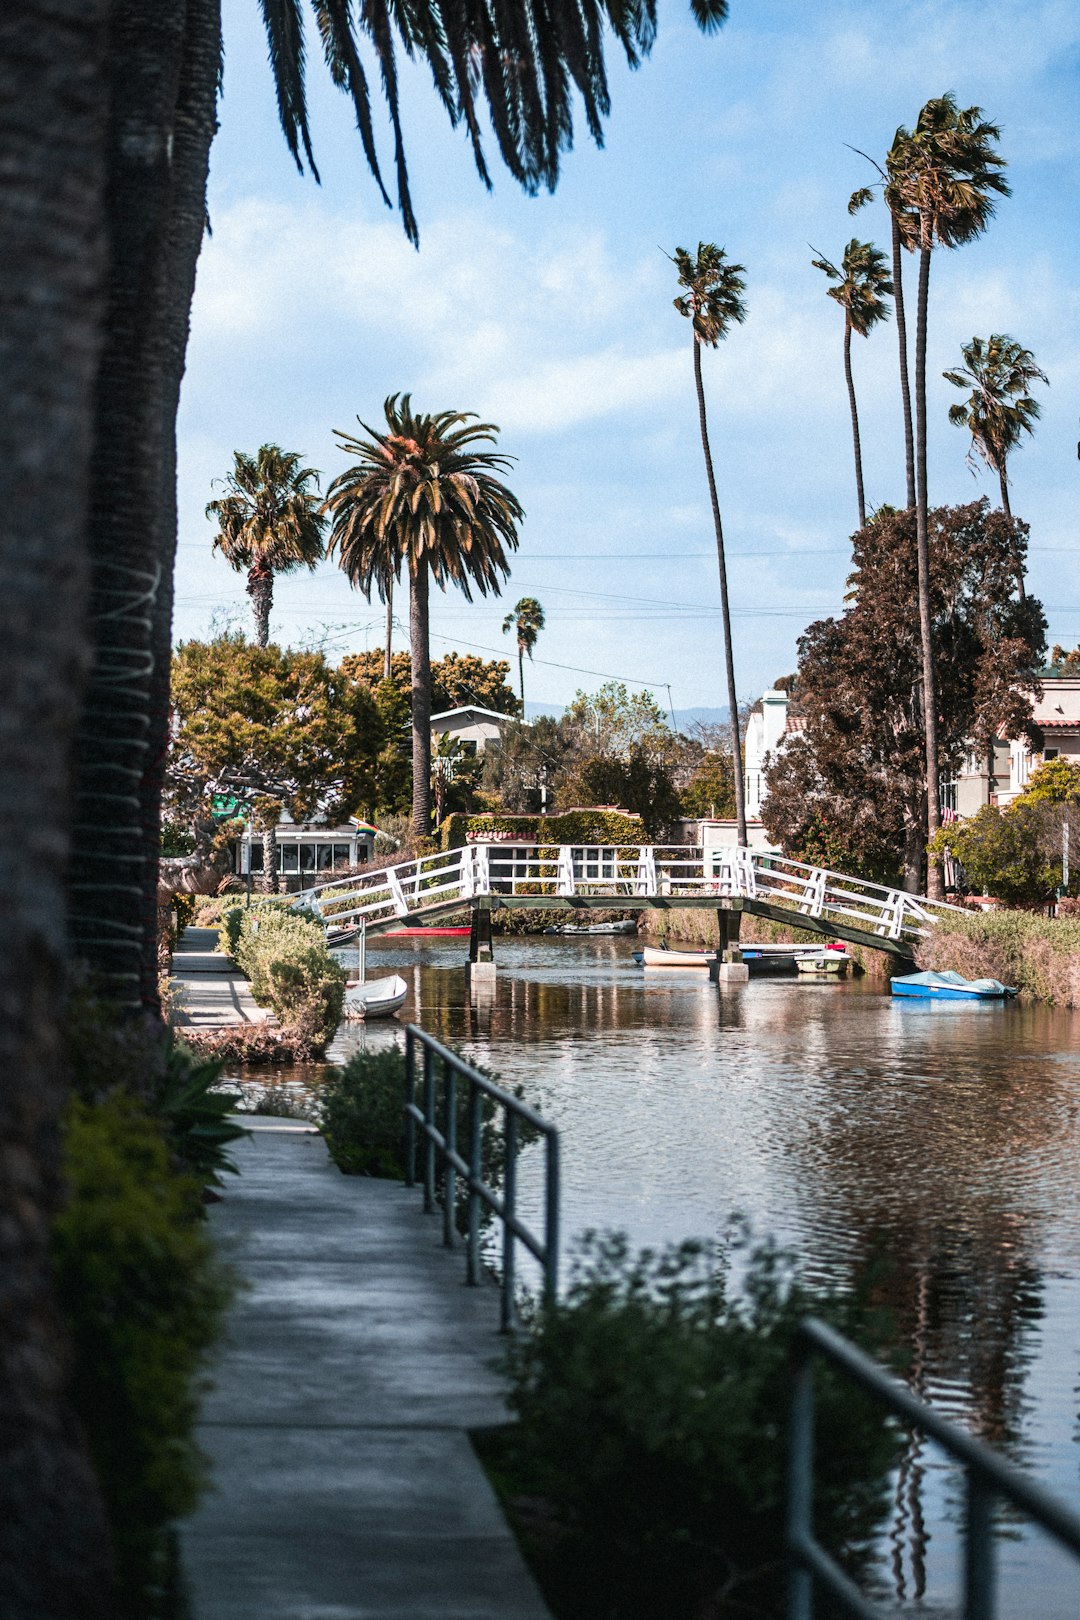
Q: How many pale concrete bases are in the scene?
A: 2